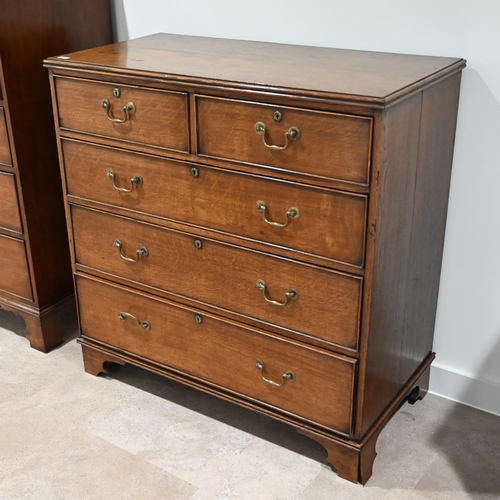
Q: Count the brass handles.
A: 8